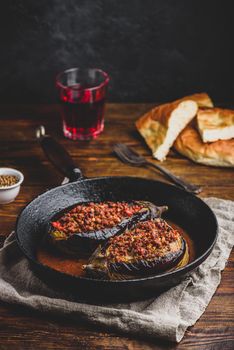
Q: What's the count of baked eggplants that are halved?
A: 2